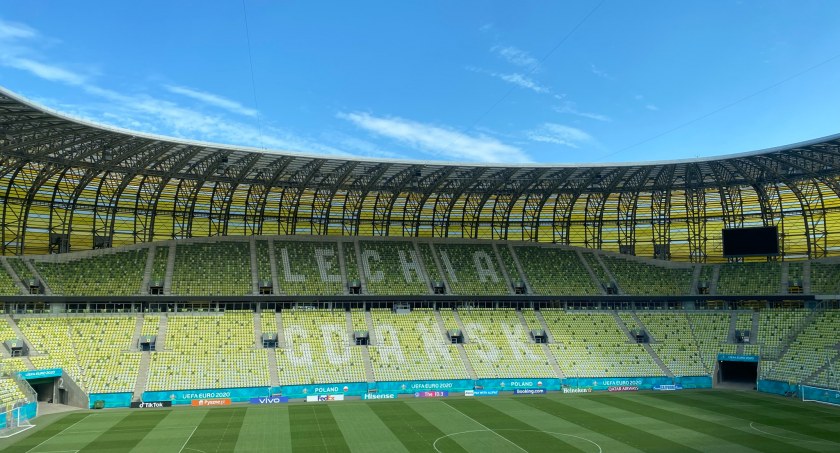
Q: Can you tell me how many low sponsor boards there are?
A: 11